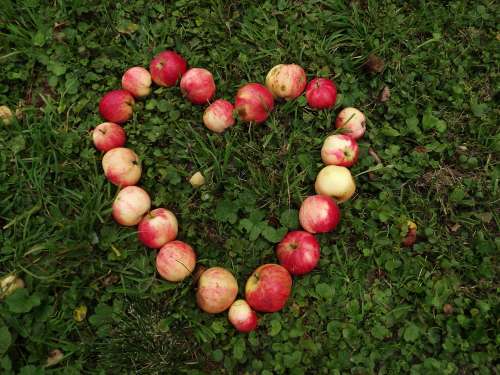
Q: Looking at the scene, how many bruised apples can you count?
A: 2